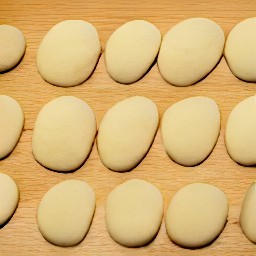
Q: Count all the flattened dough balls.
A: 15